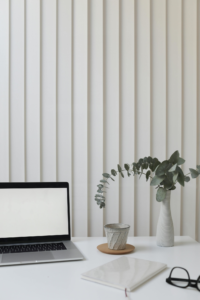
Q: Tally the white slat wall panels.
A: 13